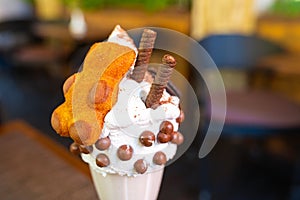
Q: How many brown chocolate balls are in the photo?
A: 12